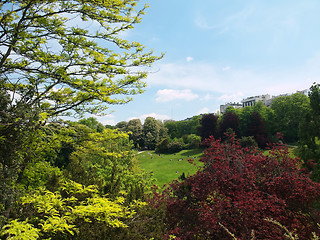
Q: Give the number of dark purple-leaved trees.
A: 3